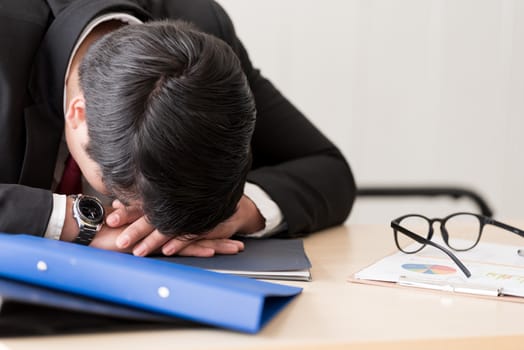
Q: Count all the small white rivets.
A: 2